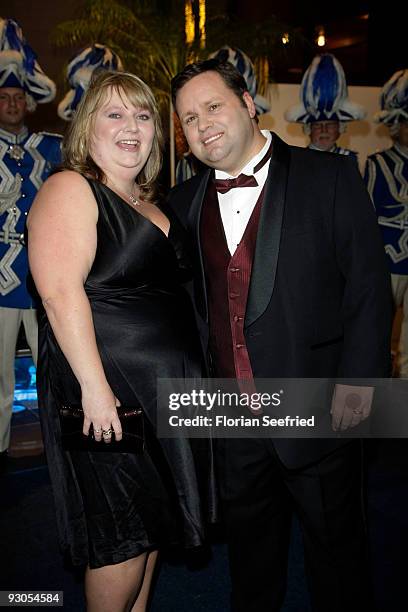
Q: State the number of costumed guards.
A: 5